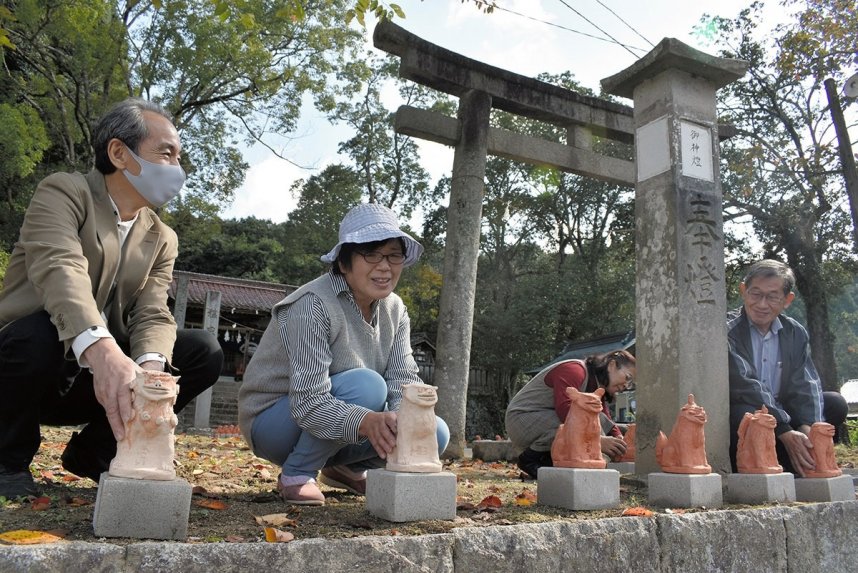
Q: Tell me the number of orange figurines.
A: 5